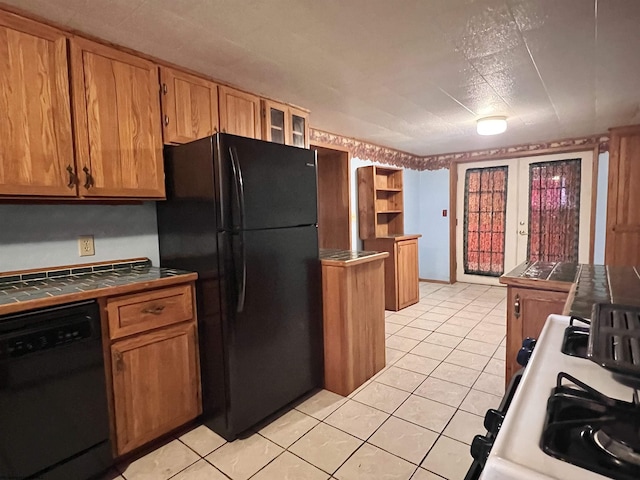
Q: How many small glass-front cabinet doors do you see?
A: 2